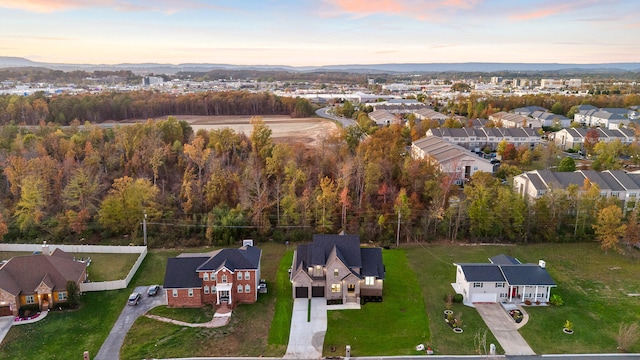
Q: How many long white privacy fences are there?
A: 1